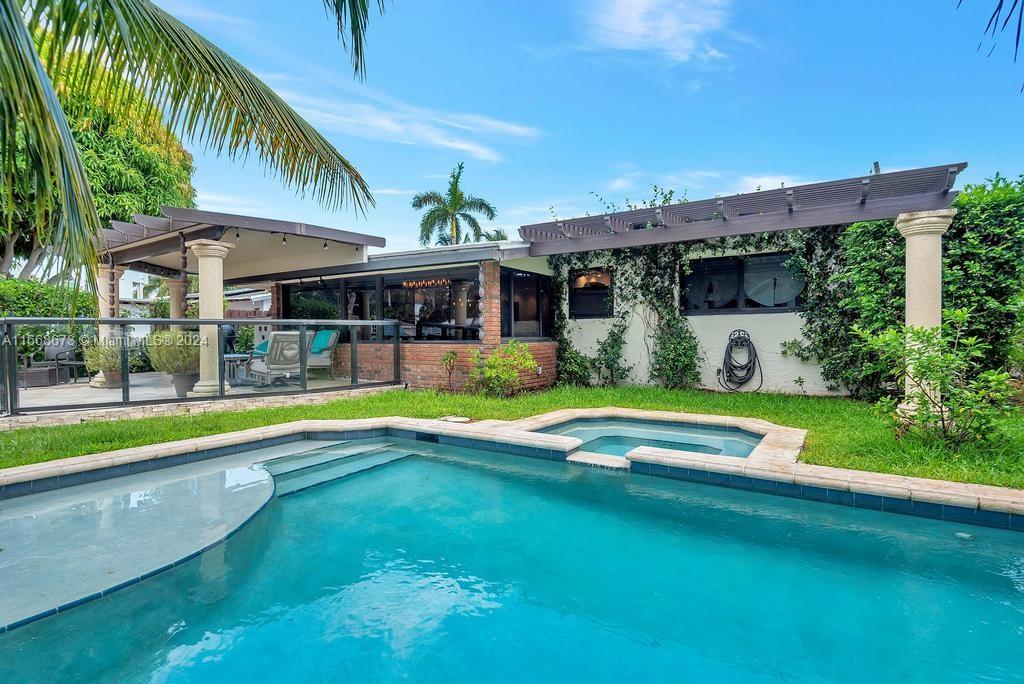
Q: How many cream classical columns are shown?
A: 4